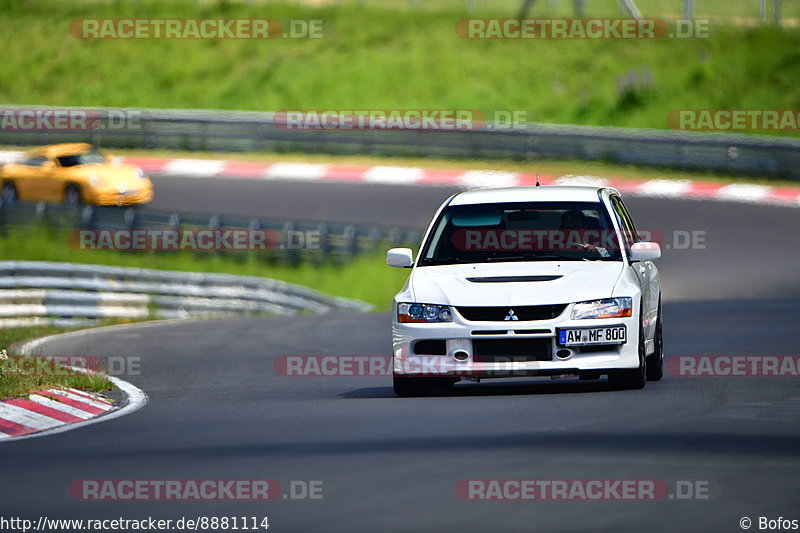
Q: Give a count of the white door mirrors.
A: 2